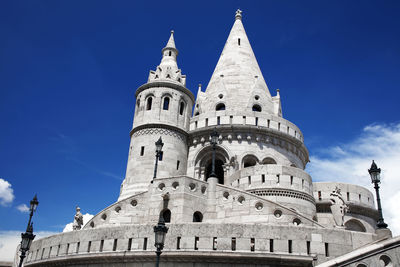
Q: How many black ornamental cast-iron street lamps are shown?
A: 6